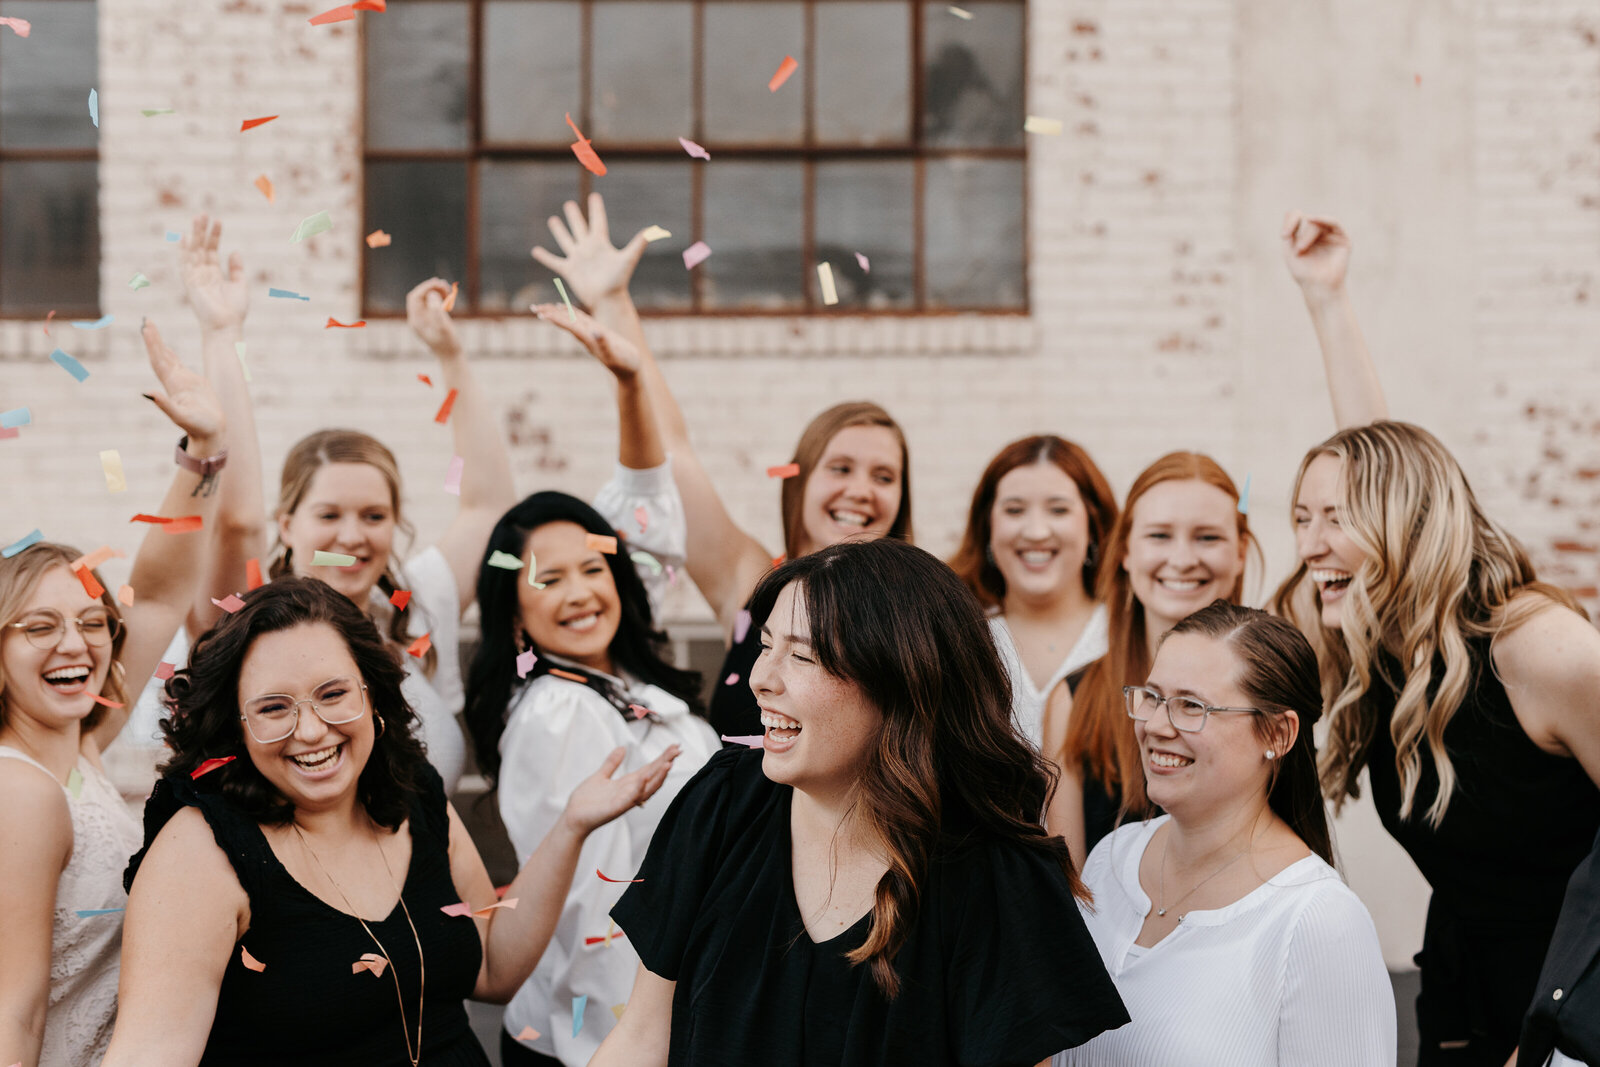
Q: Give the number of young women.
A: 10